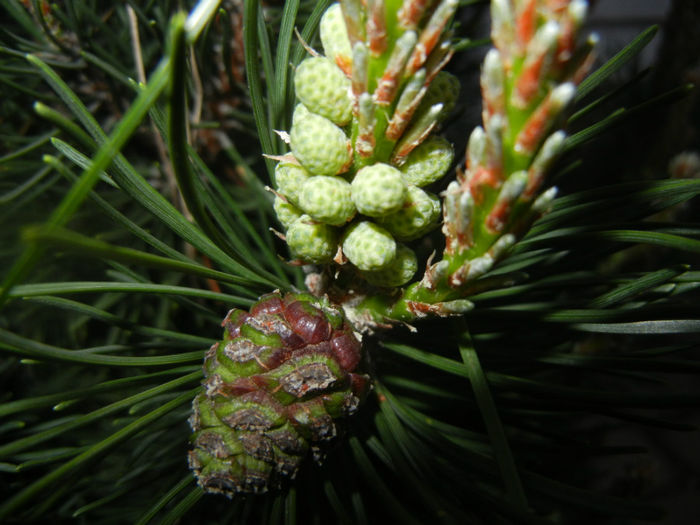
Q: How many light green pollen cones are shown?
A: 13